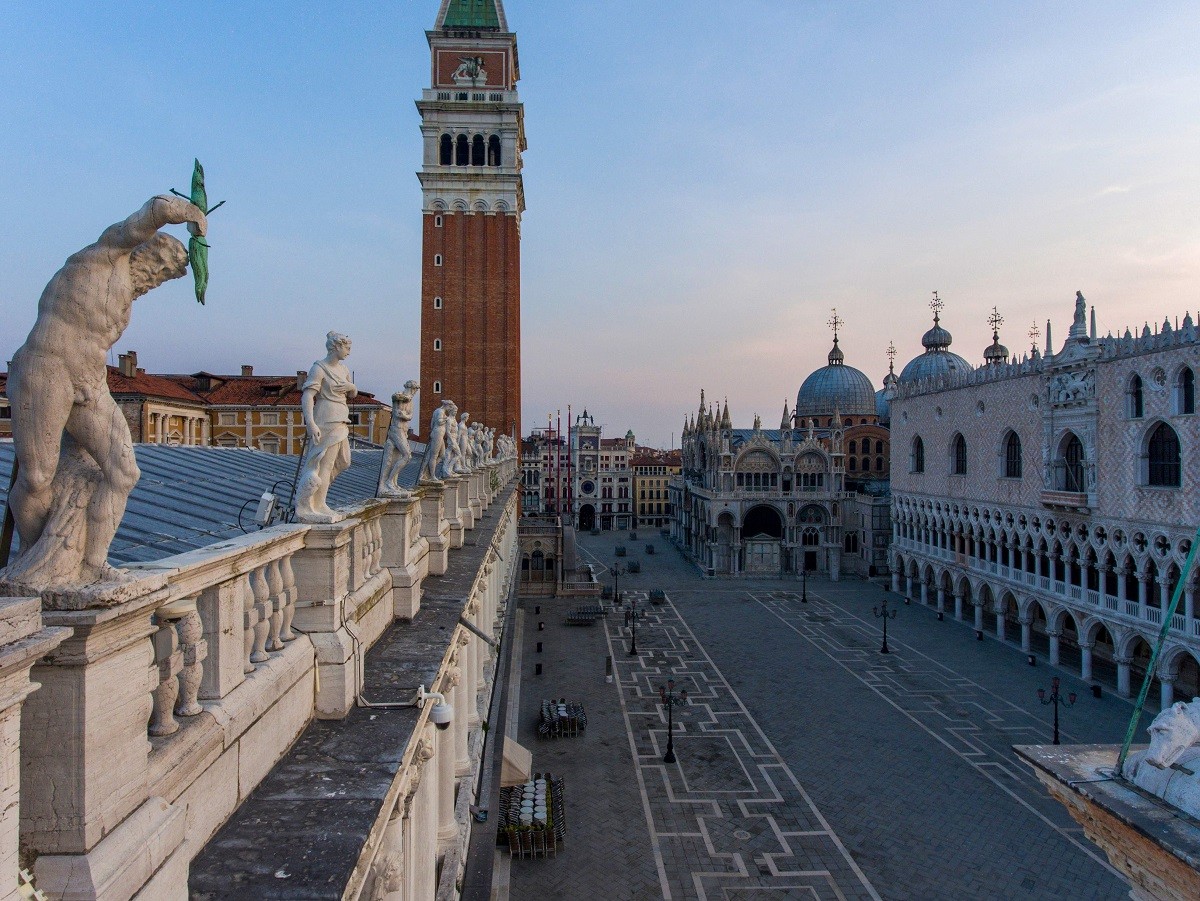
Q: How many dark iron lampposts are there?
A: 6